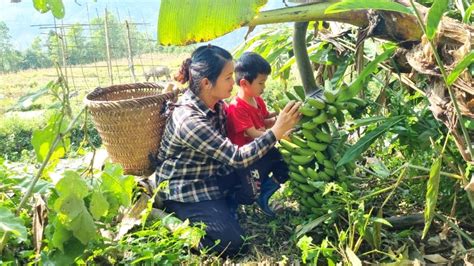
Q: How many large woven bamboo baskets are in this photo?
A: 1